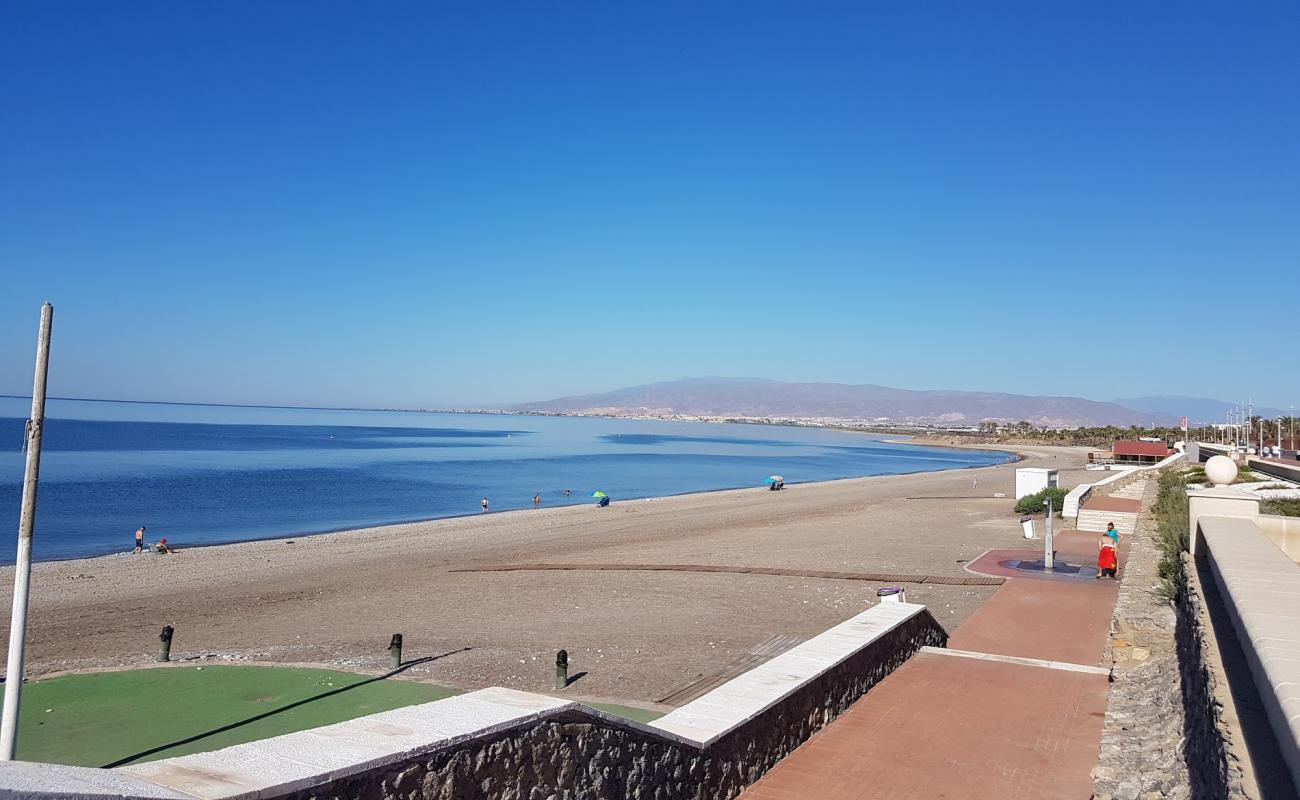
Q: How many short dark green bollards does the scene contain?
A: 3